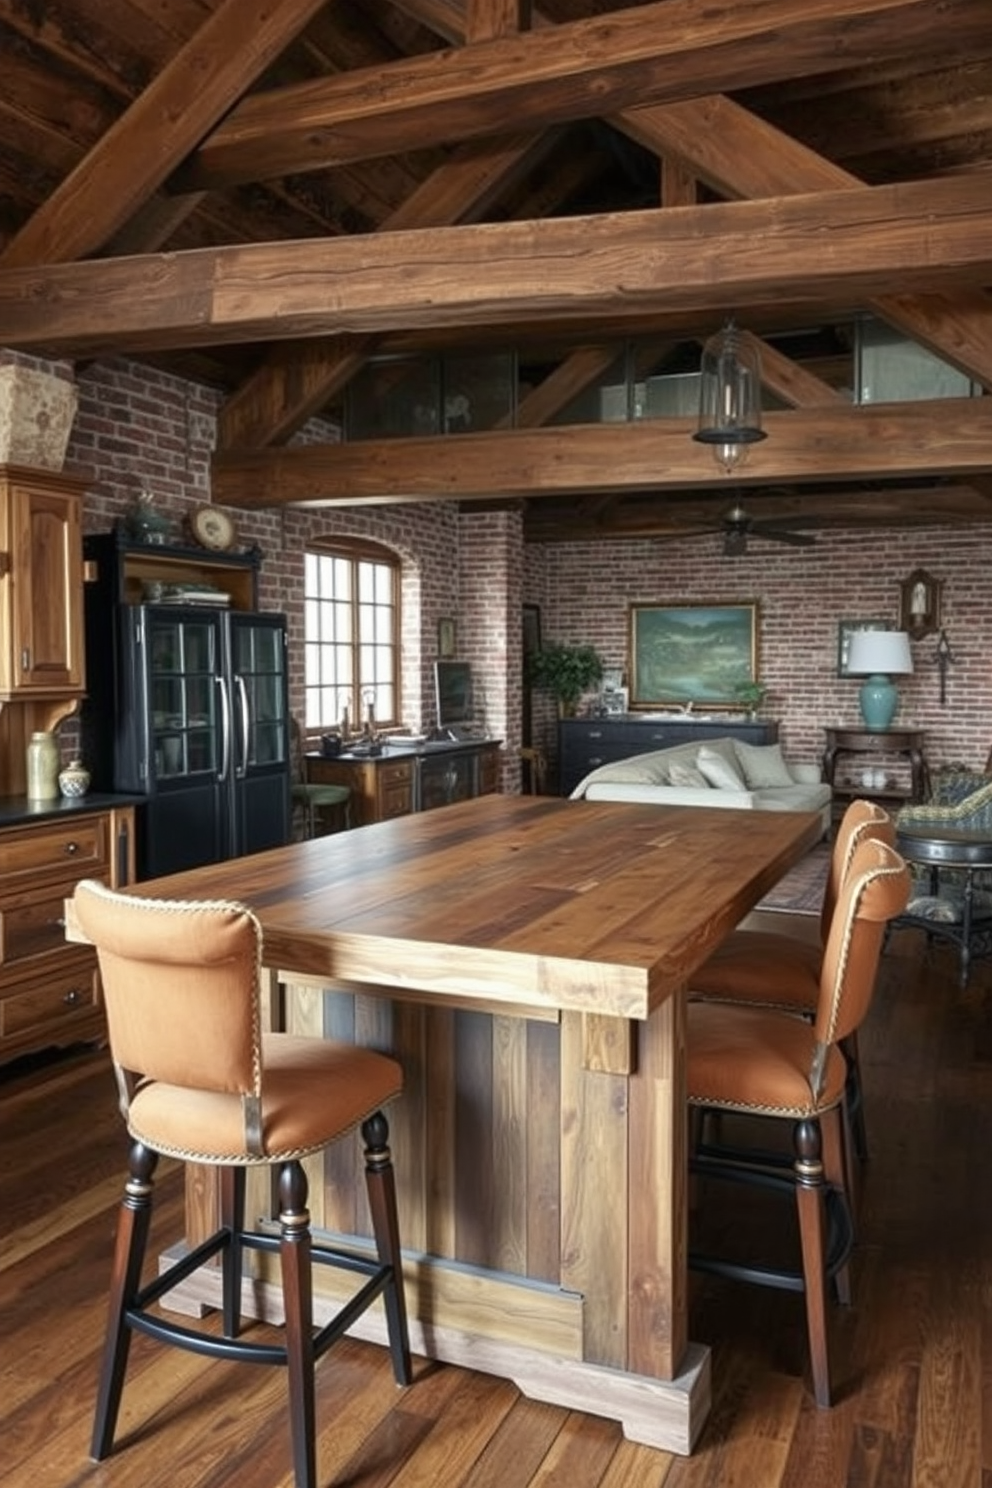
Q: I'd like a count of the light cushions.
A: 3